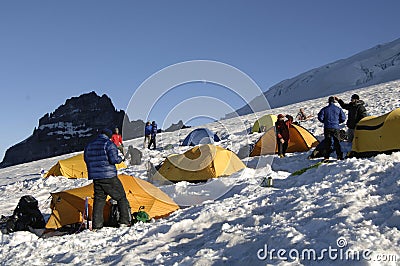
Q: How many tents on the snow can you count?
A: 7